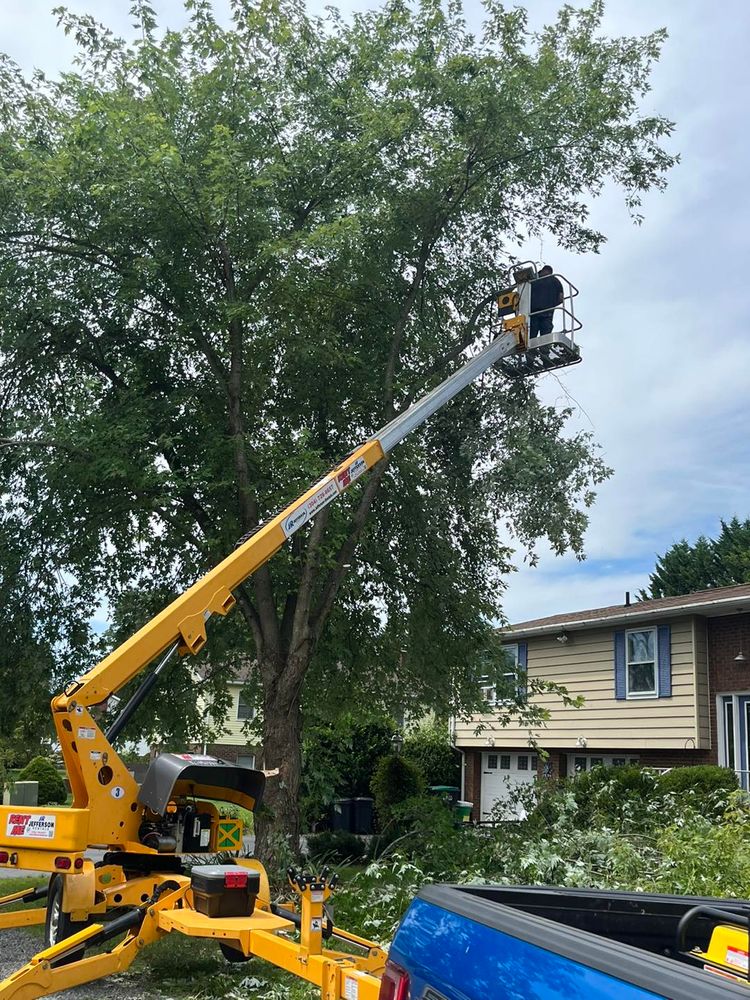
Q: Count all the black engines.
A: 1